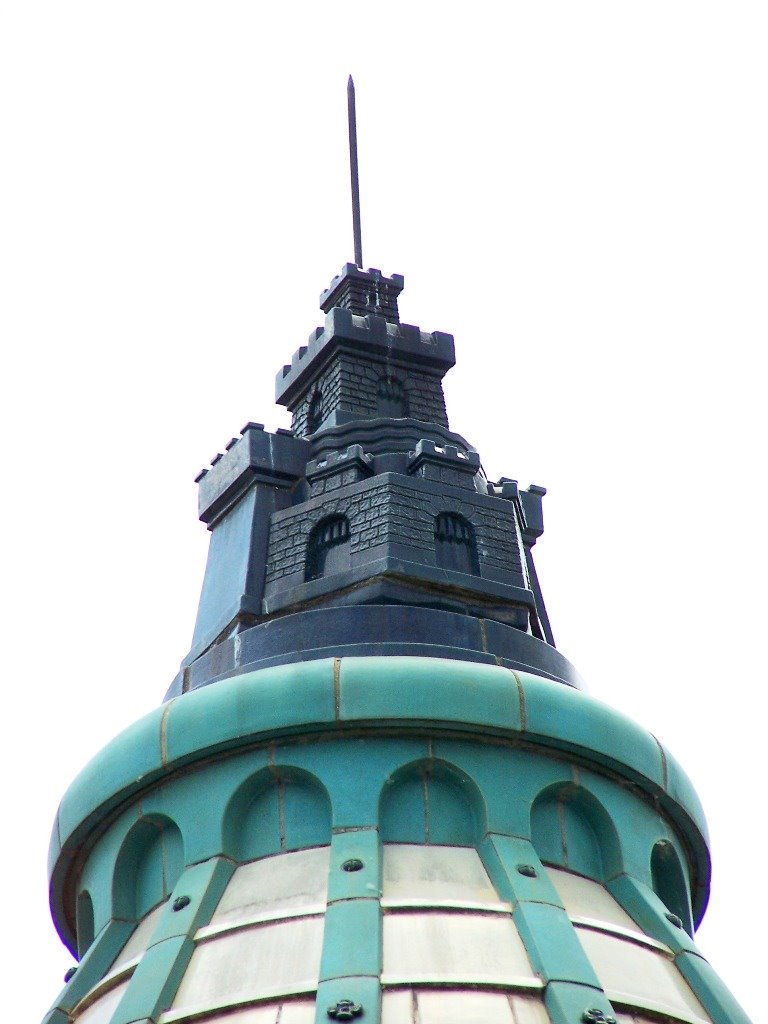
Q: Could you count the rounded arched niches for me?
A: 6